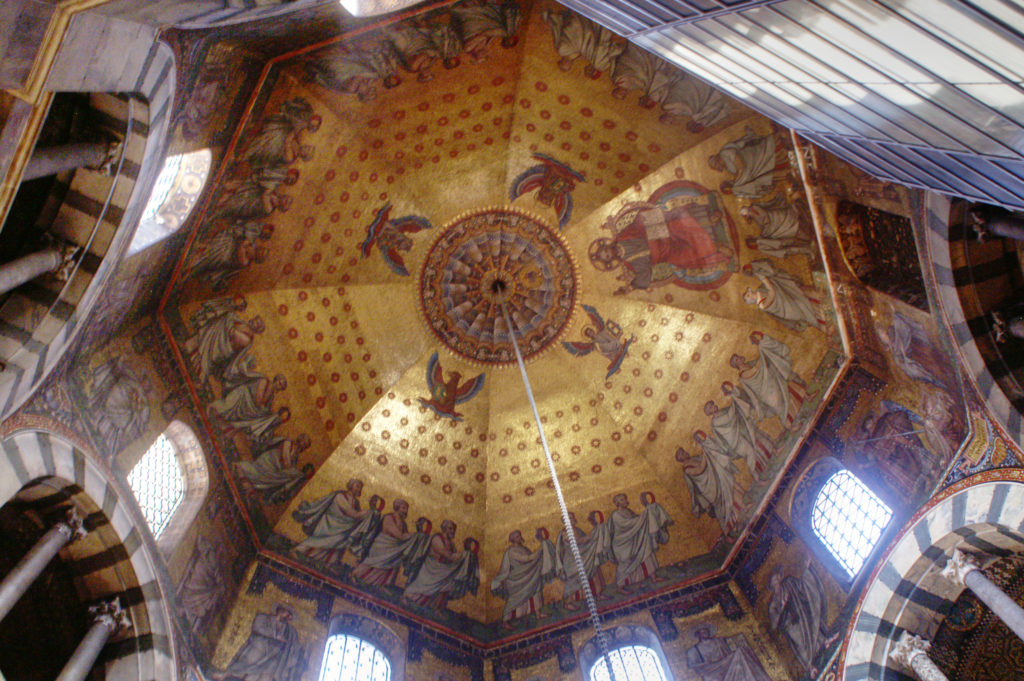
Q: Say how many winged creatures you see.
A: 4